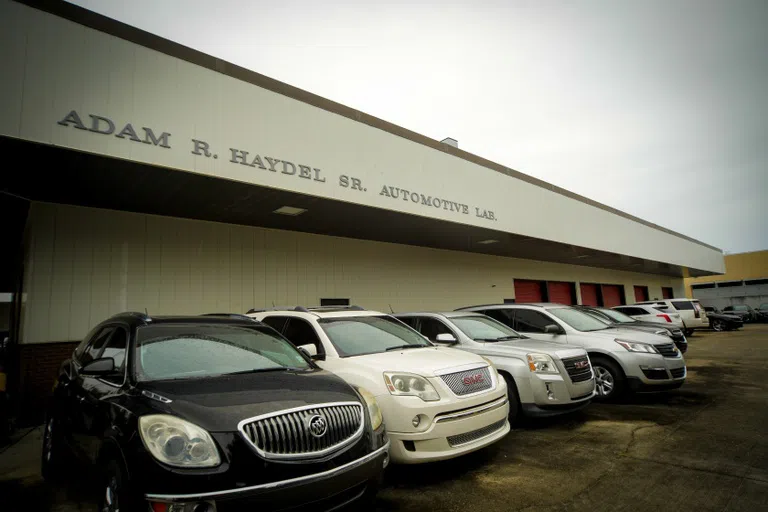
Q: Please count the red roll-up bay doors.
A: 6